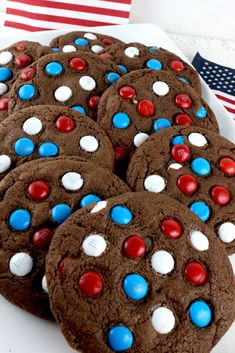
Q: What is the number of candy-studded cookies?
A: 9